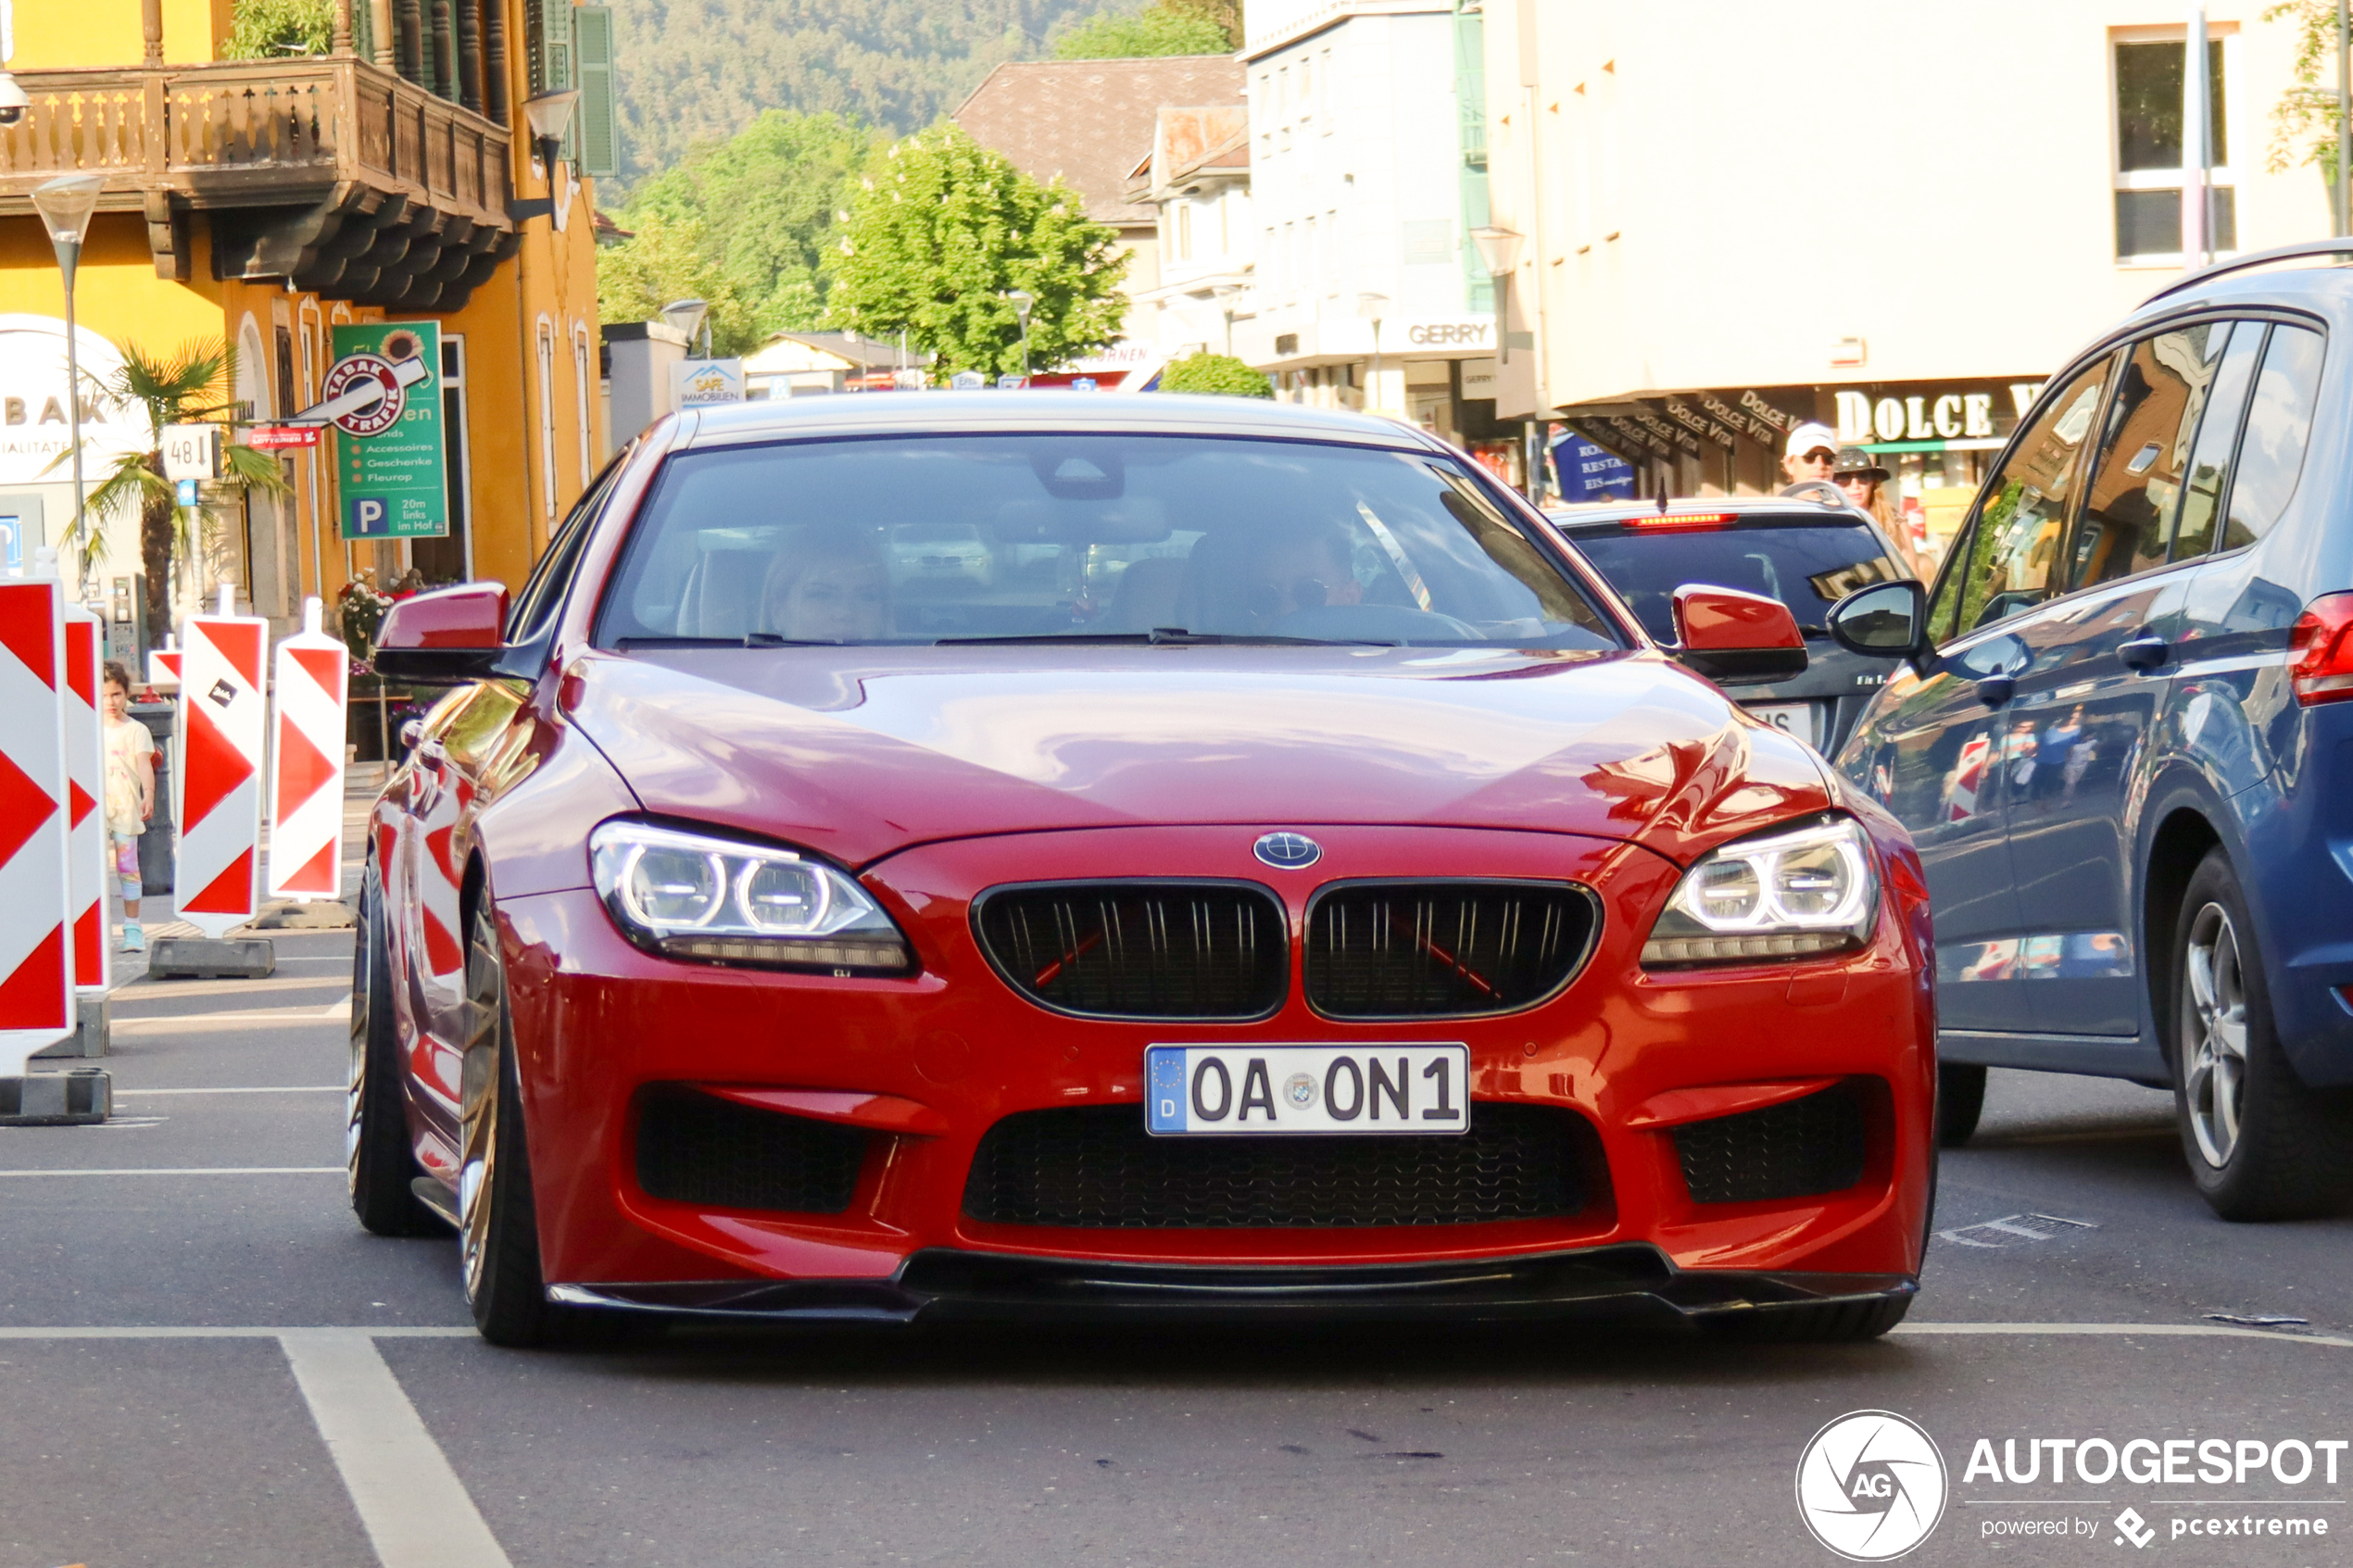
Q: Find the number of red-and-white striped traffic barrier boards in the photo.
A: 5